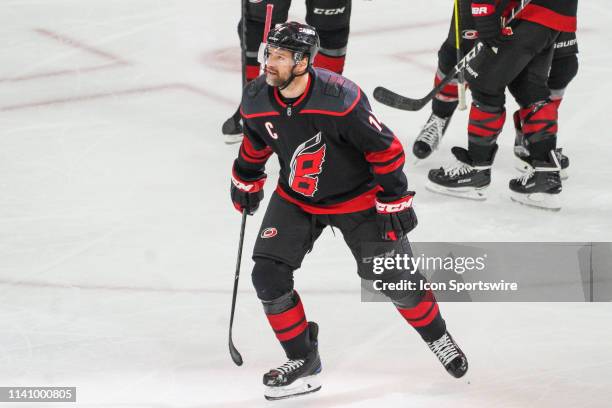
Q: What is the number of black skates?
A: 7